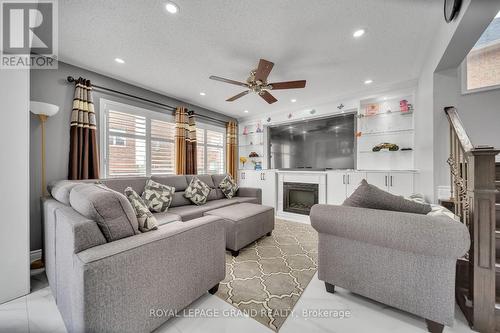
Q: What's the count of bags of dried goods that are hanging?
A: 0